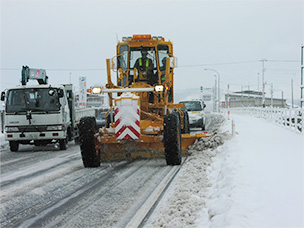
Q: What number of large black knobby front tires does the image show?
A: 2